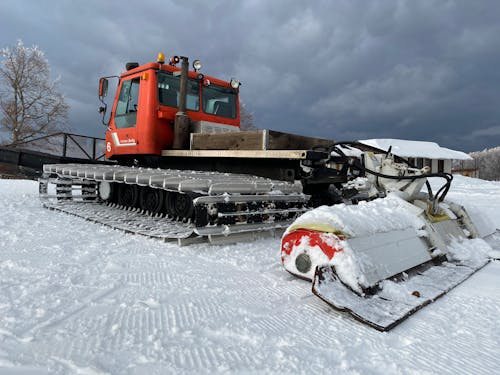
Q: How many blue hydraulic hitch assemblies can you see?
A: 0